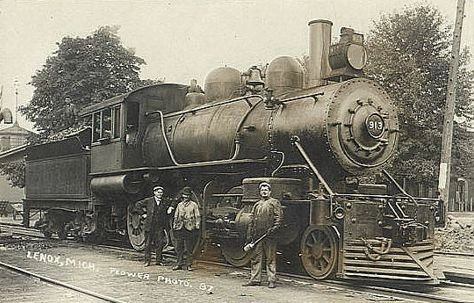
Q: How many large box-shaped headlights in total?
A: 1